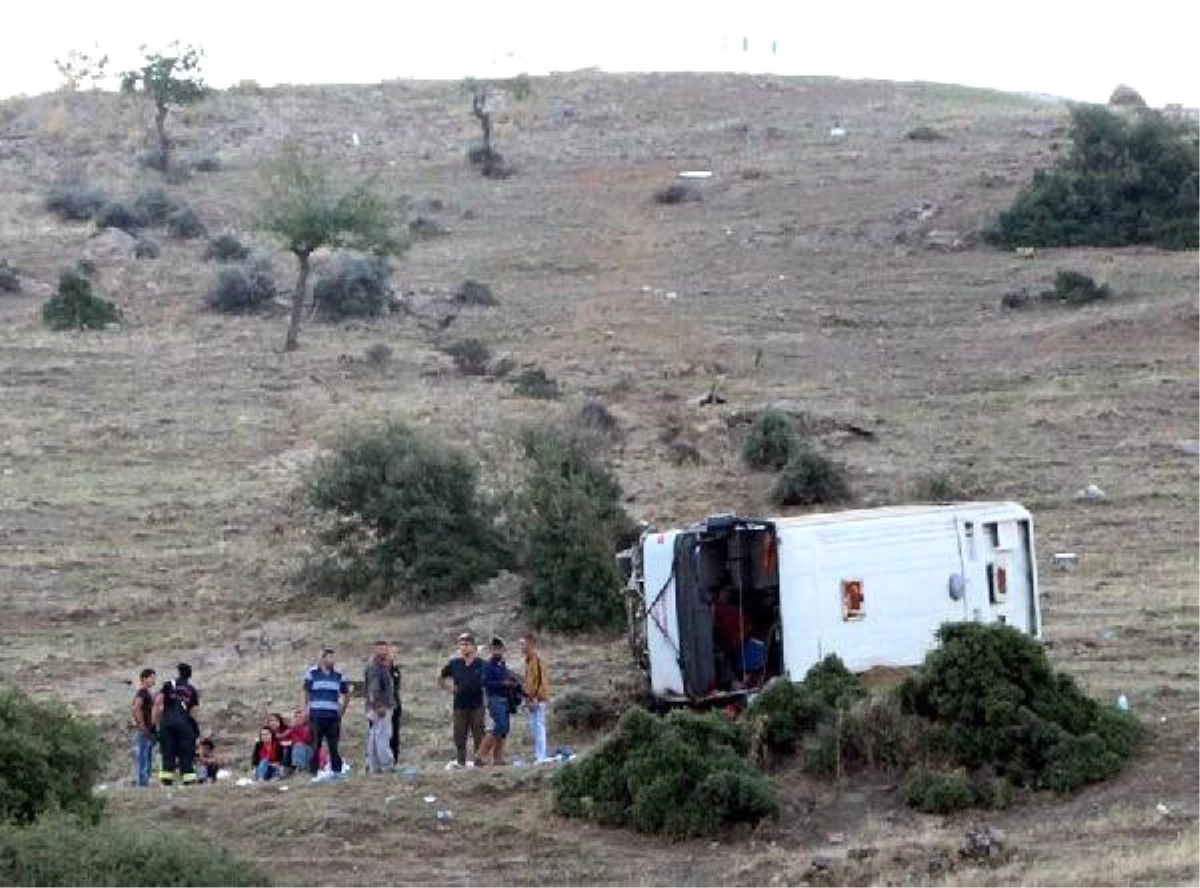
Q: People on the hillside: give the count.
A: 12